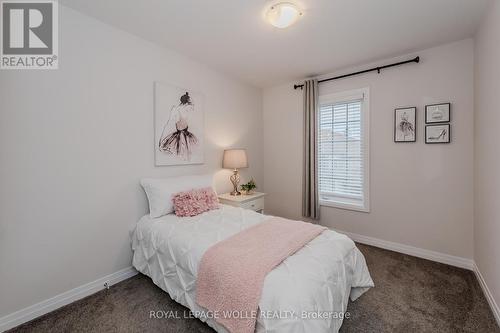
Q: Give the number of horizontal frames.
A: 2